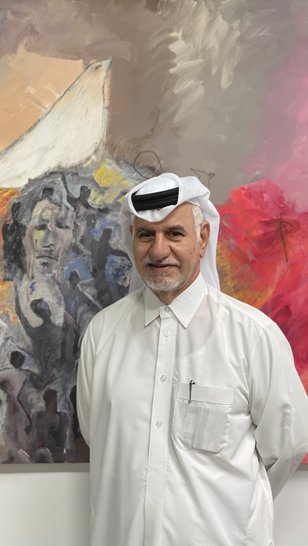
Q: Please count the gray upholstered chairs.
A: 0